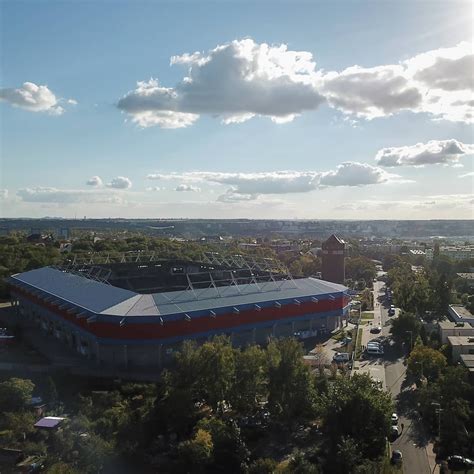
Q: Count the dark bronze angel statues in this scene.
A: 0